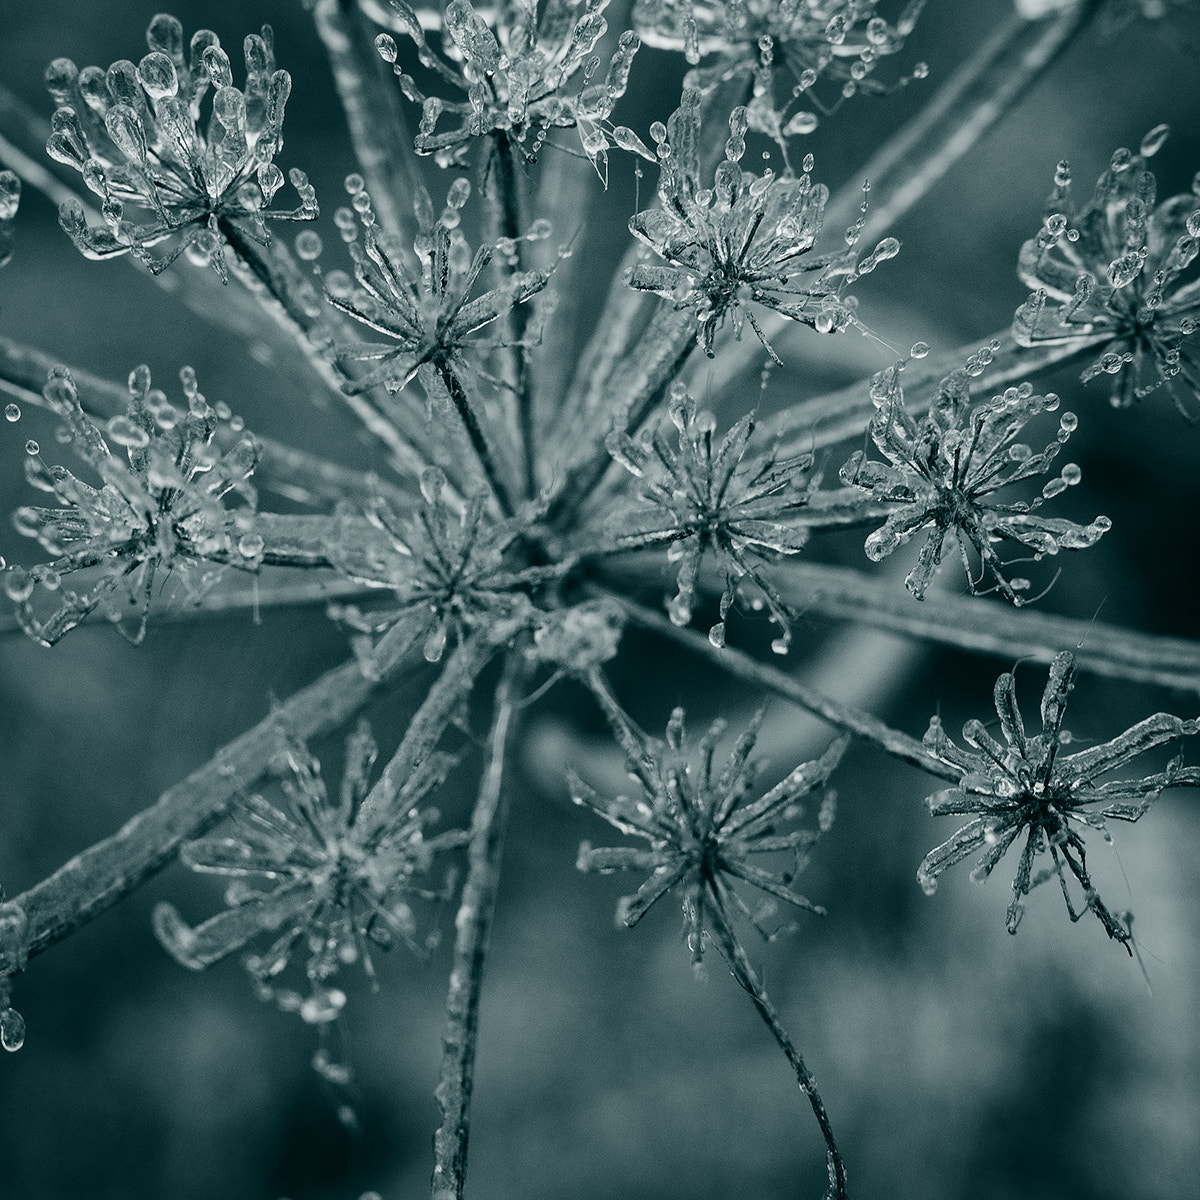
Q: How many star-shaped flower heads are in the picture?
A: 13